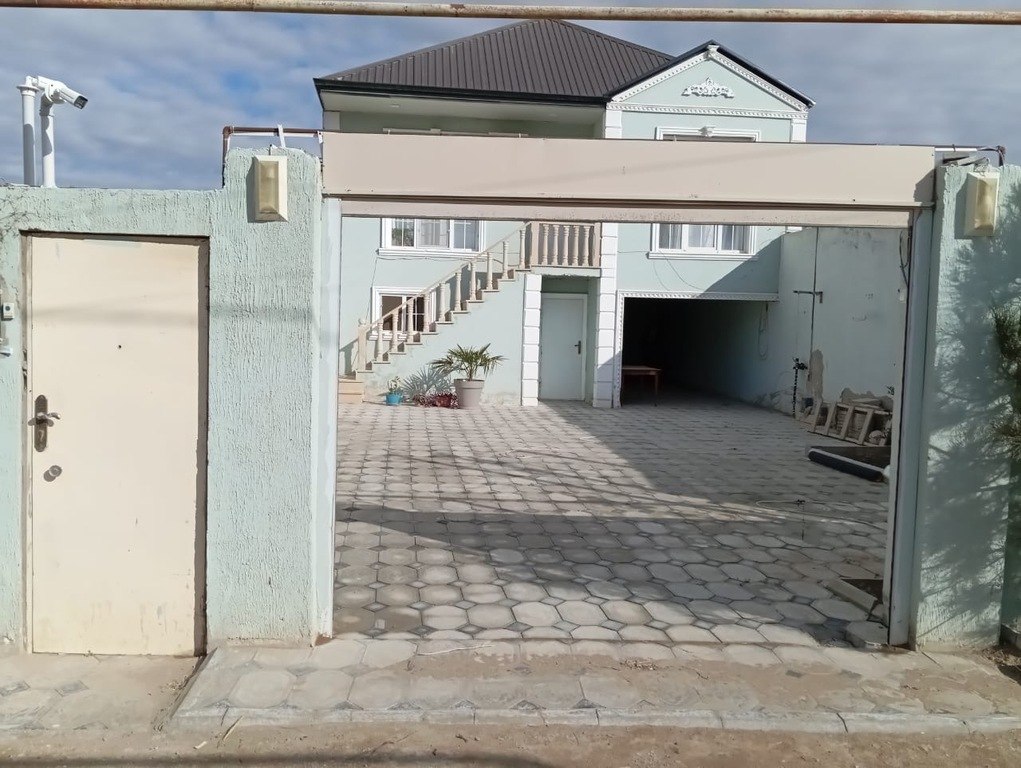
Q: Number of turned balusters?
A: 15